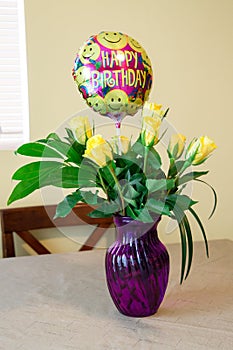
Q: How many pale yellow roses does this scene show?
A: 7